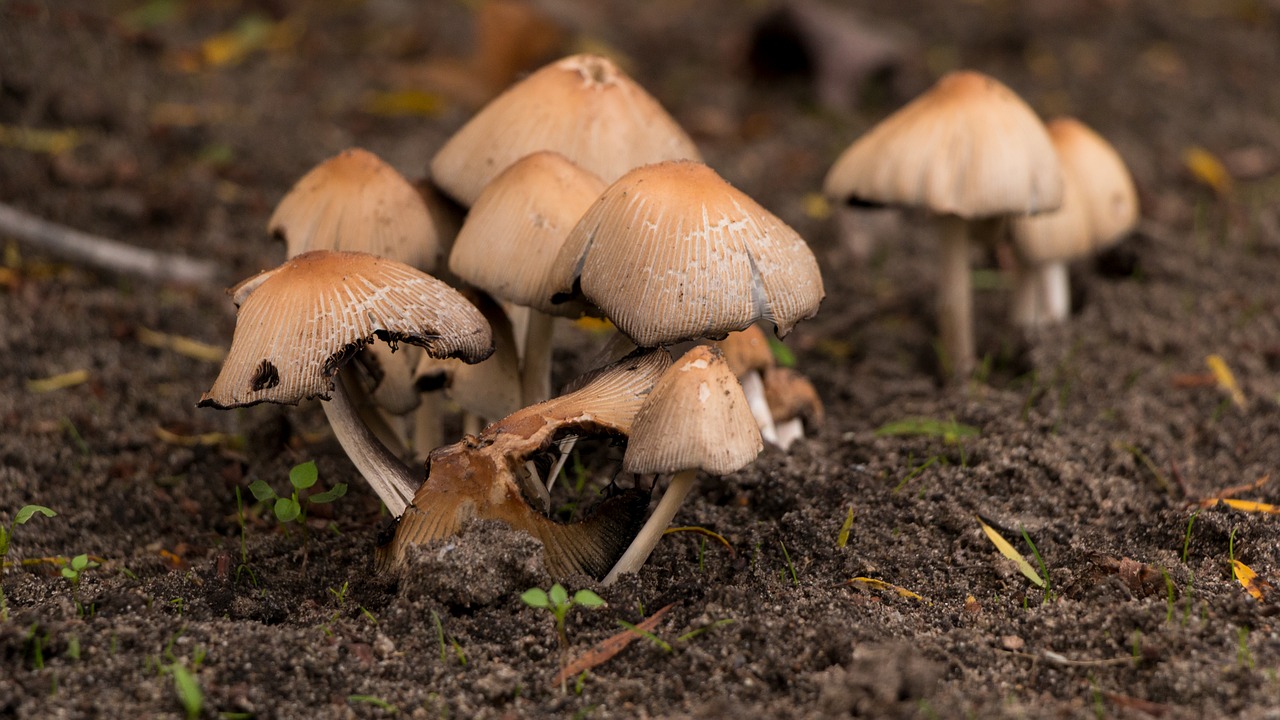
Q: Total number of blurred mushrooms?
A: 2